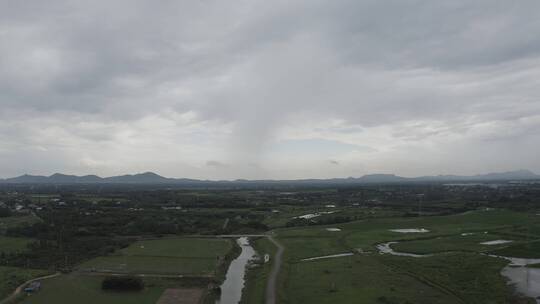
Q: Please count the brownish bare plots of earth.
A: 1